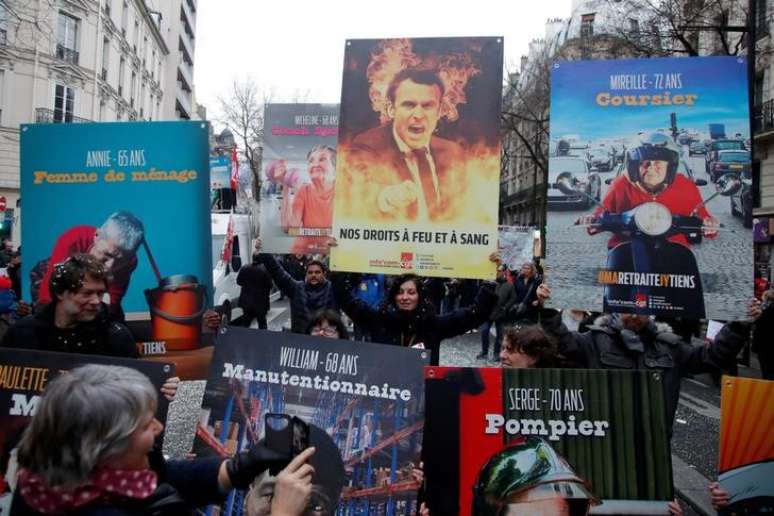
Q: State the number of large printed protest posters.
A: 8